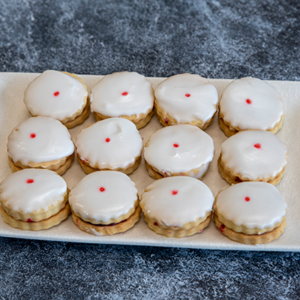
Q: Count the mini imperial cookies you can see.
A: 12